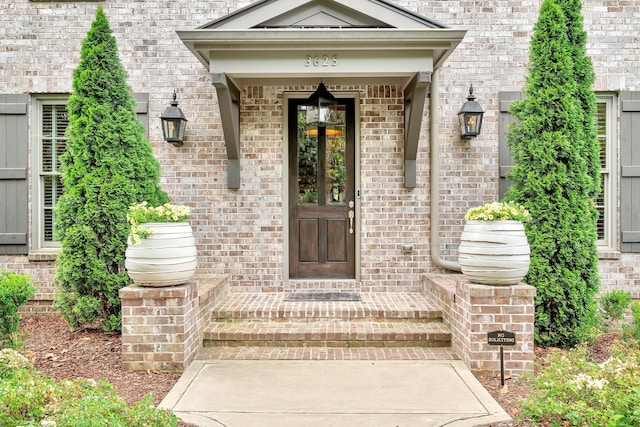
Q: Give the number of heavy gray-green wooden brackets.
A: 2